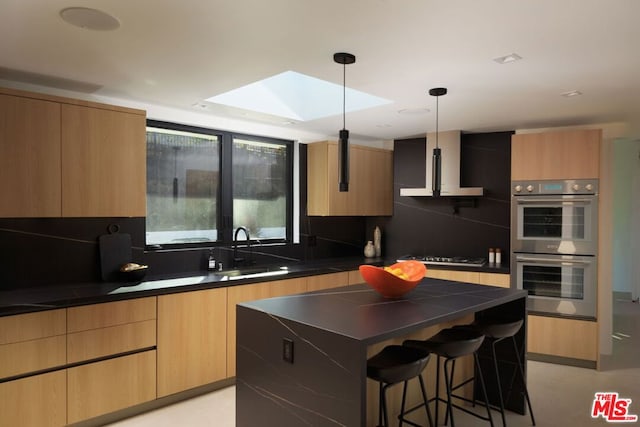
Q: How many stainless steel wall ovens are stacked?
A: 2